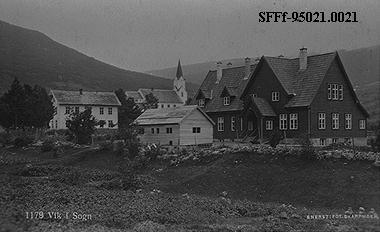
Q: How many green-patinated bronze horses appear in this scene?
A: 0